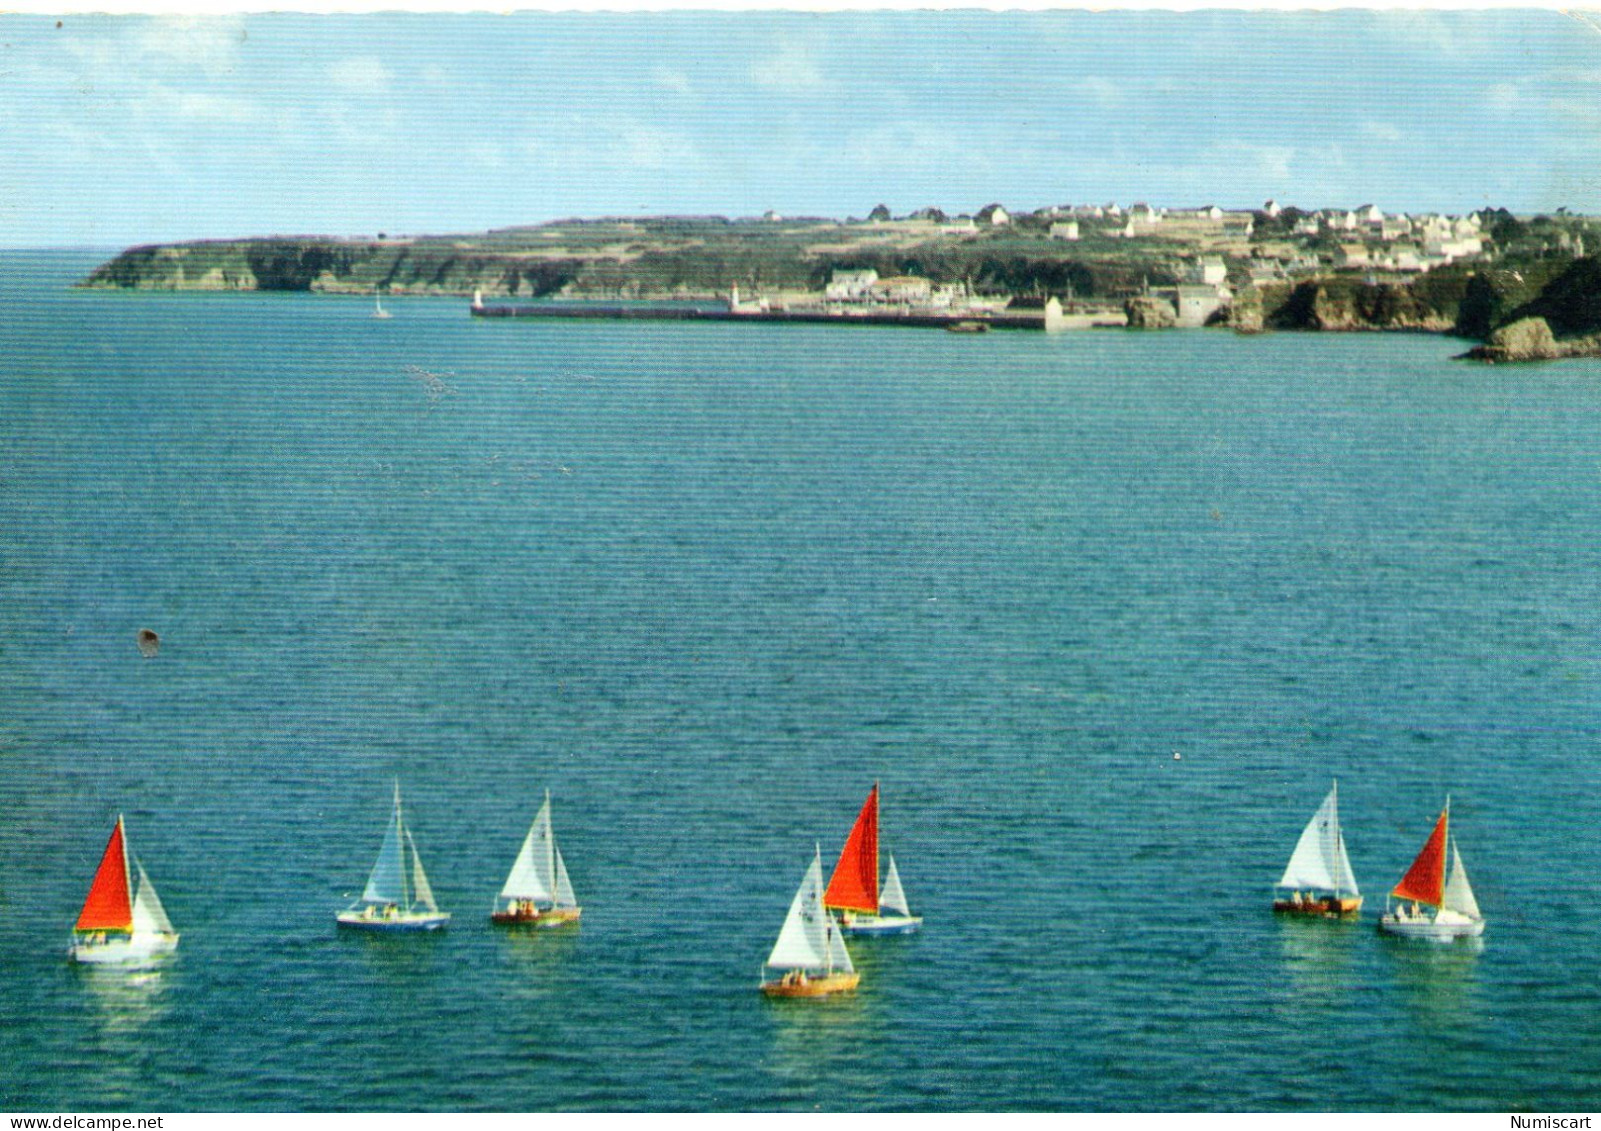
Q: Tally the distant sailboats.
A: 1